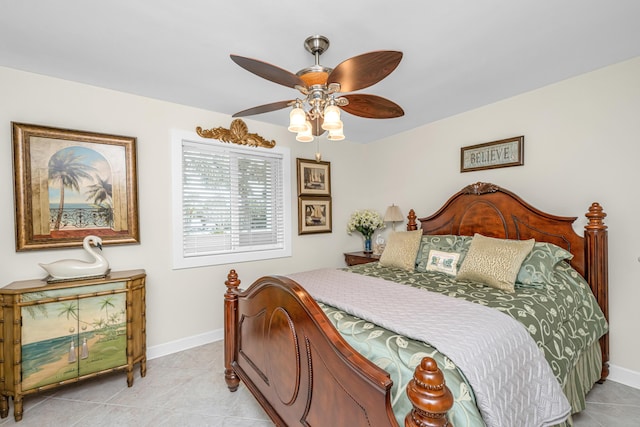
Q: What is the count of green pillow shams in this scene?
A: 2